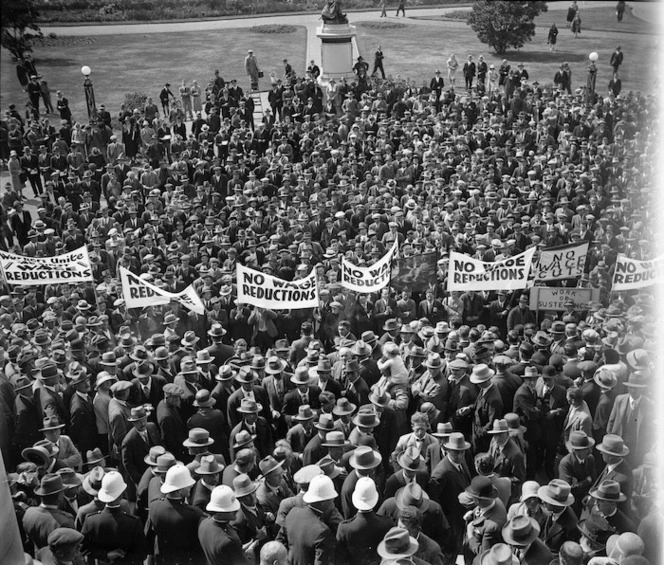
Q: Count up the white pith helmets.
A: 5